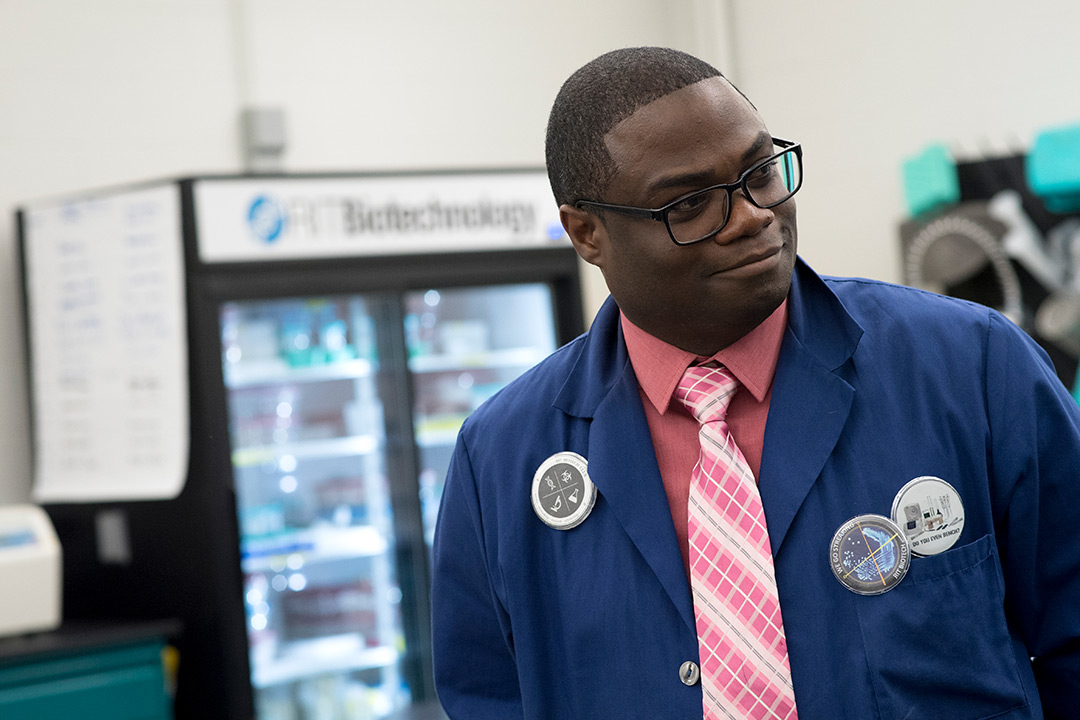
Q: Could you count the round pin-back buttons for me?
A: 3